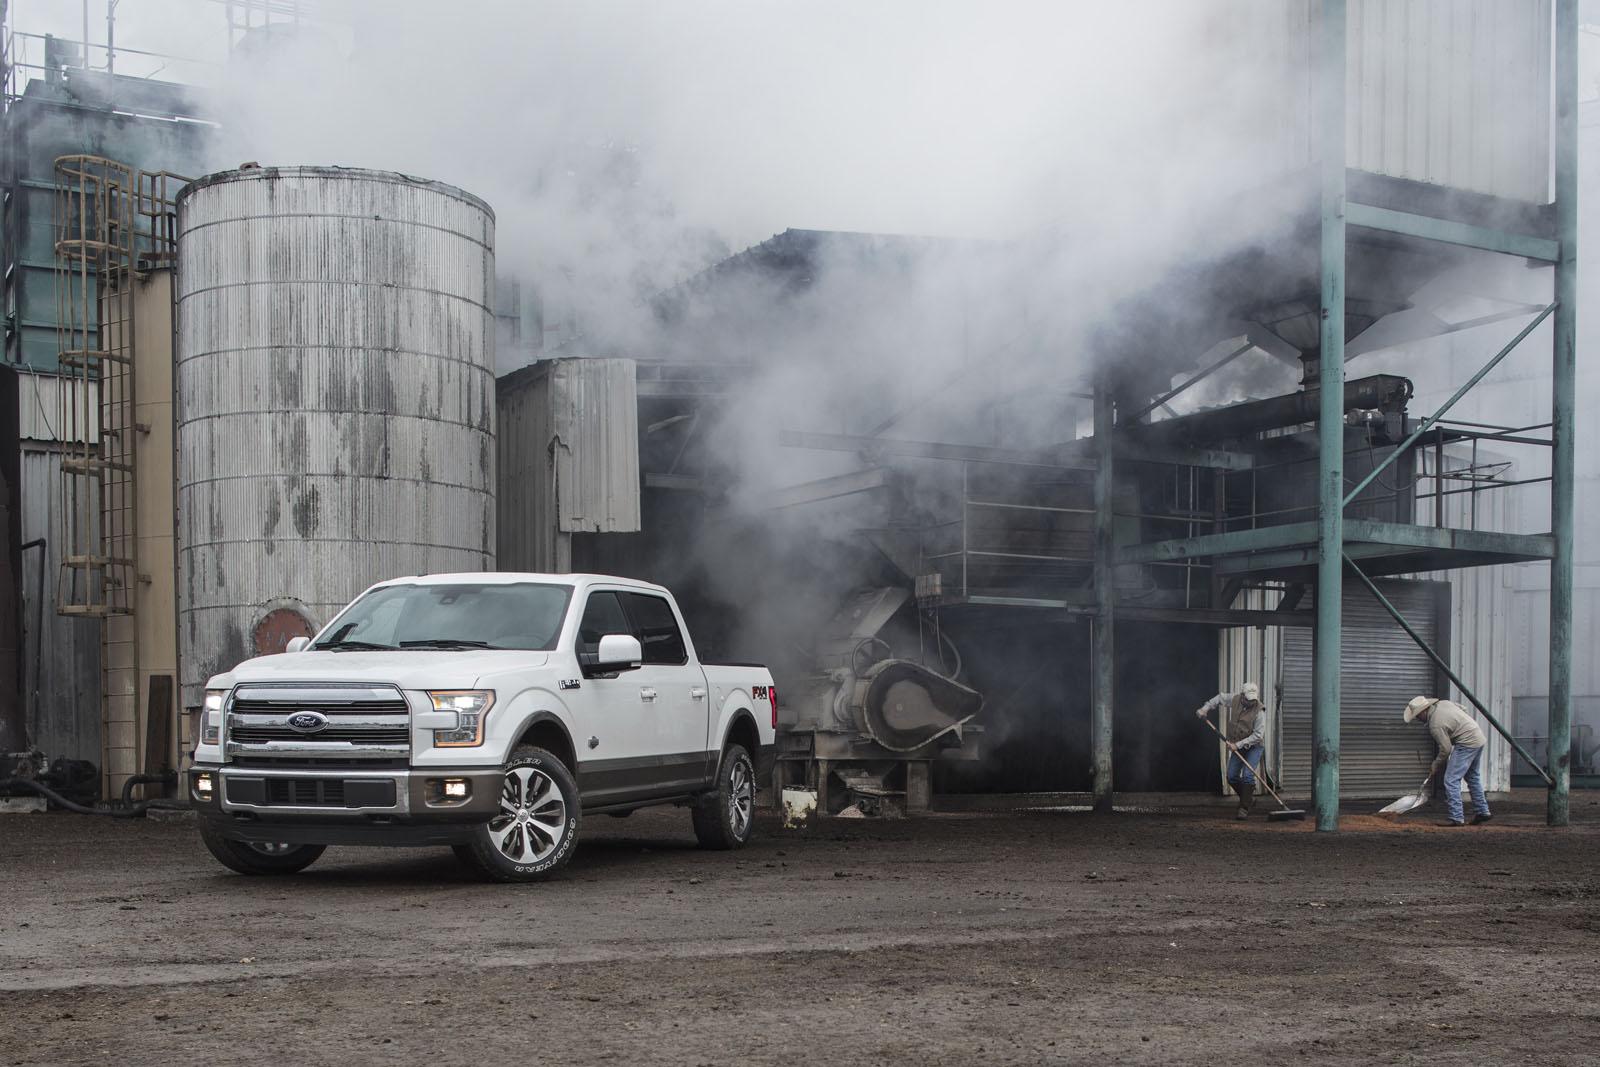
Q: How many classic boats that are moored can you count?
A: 0